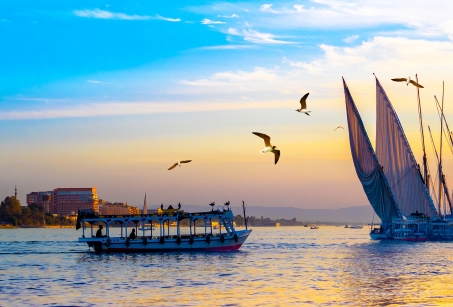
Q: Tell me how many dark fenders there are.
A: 9